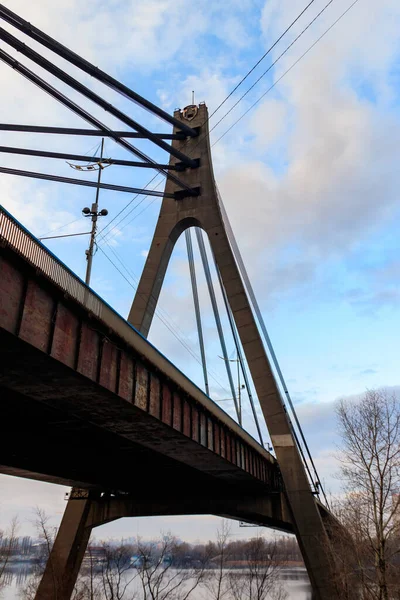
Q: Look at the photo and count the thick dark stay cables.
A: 6